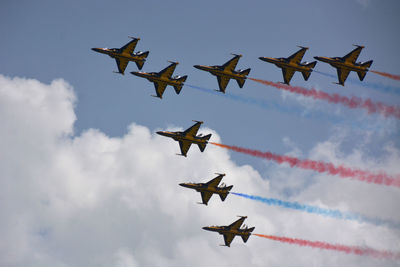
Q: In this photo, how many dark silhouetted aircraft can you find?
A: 8